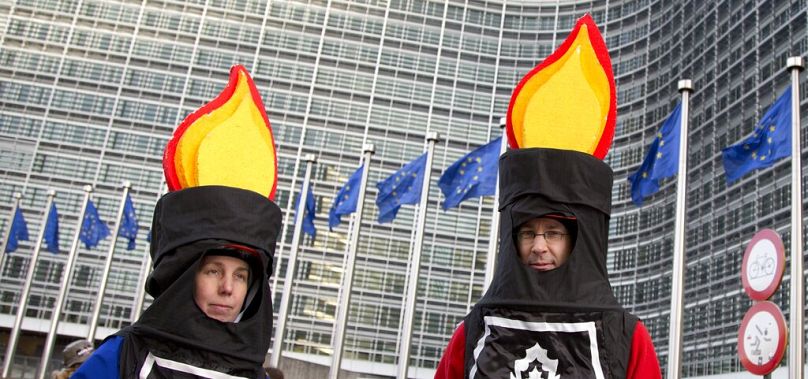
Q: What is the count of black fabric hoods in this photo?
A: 2